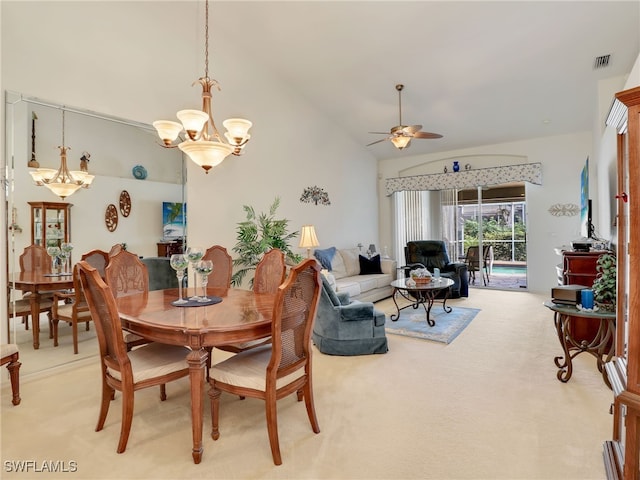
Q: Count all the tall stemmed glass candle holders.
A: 3